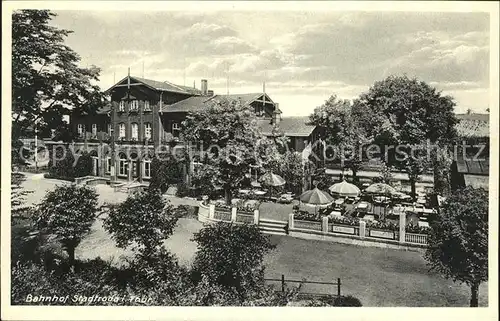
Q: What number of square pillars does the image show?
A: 7